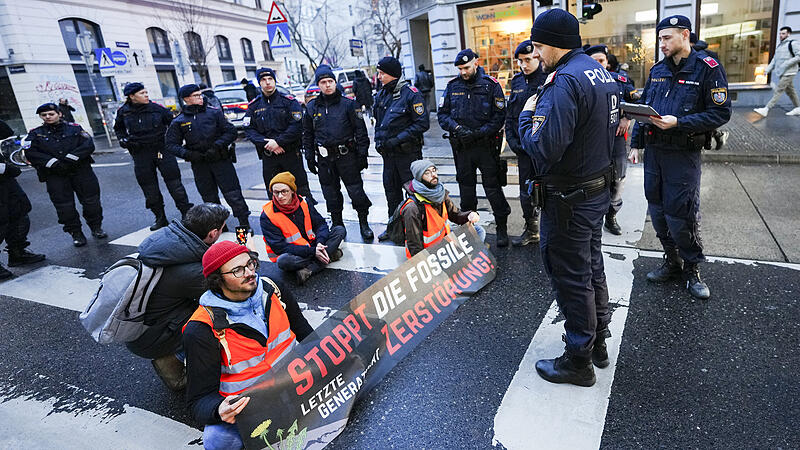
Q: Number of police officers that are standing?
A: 12